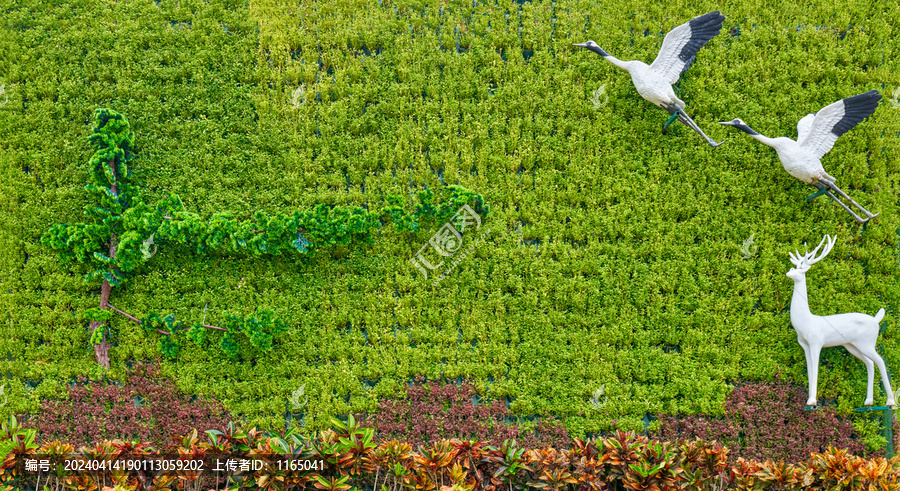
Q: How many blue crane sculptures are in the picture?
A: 0